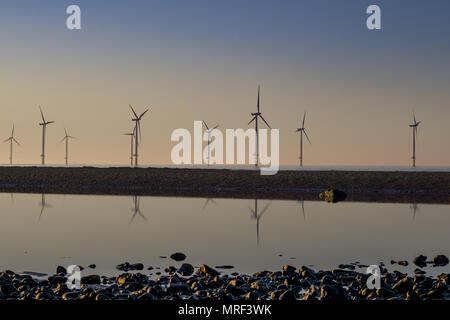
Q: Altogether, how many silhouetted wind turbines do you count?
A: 9